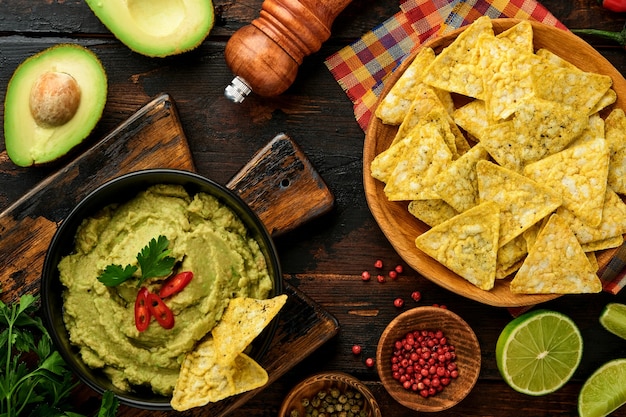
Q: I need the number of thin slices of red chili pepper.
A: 3